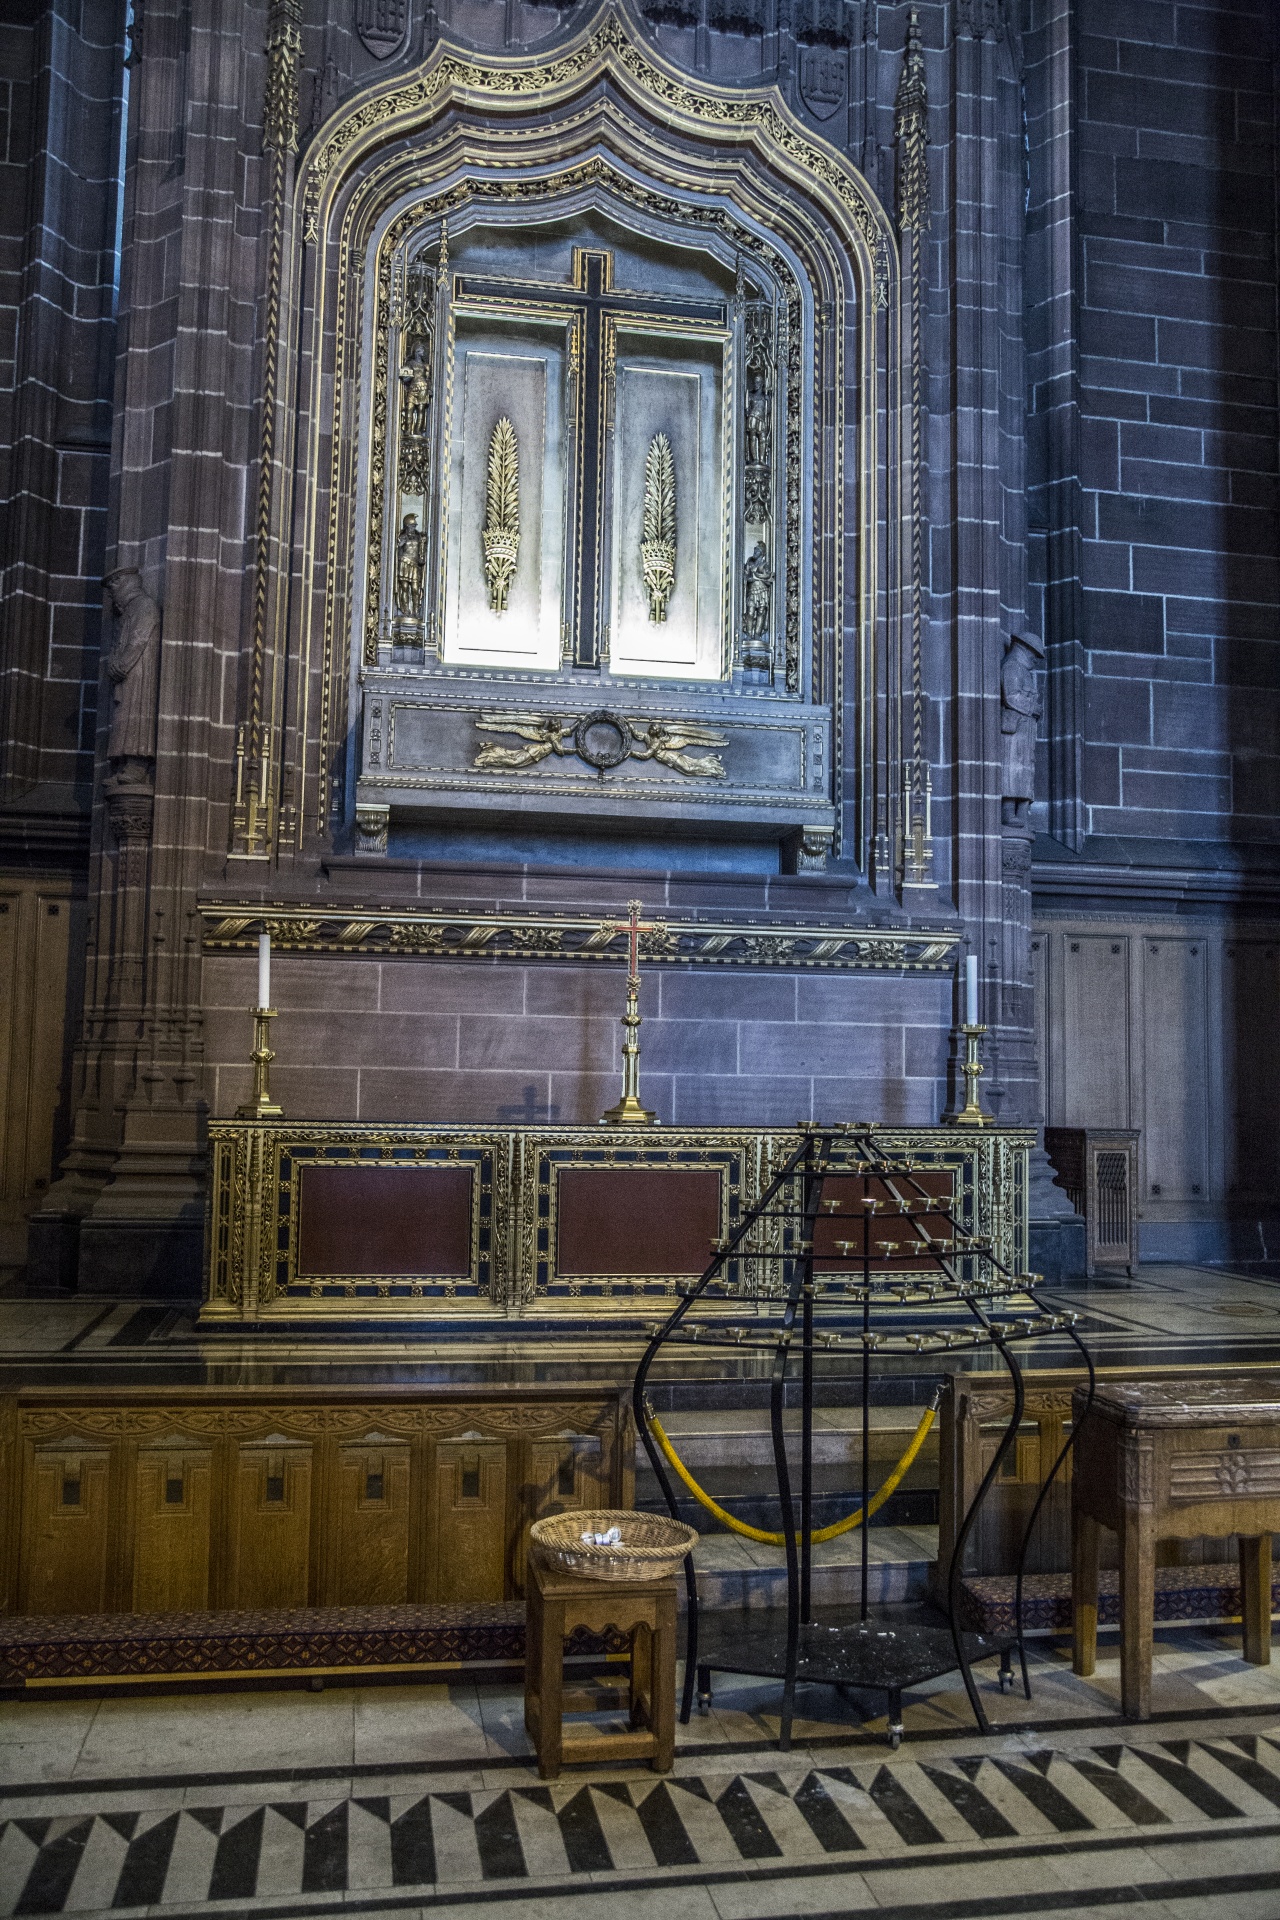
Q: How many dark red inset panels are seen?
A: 3